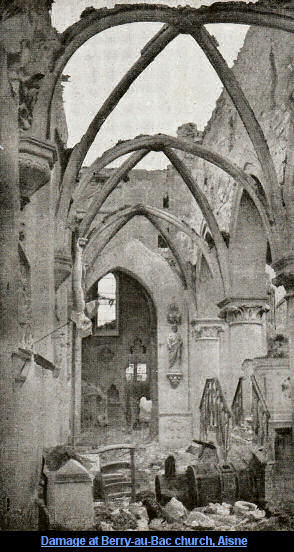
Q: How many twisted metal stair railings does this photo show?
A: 2